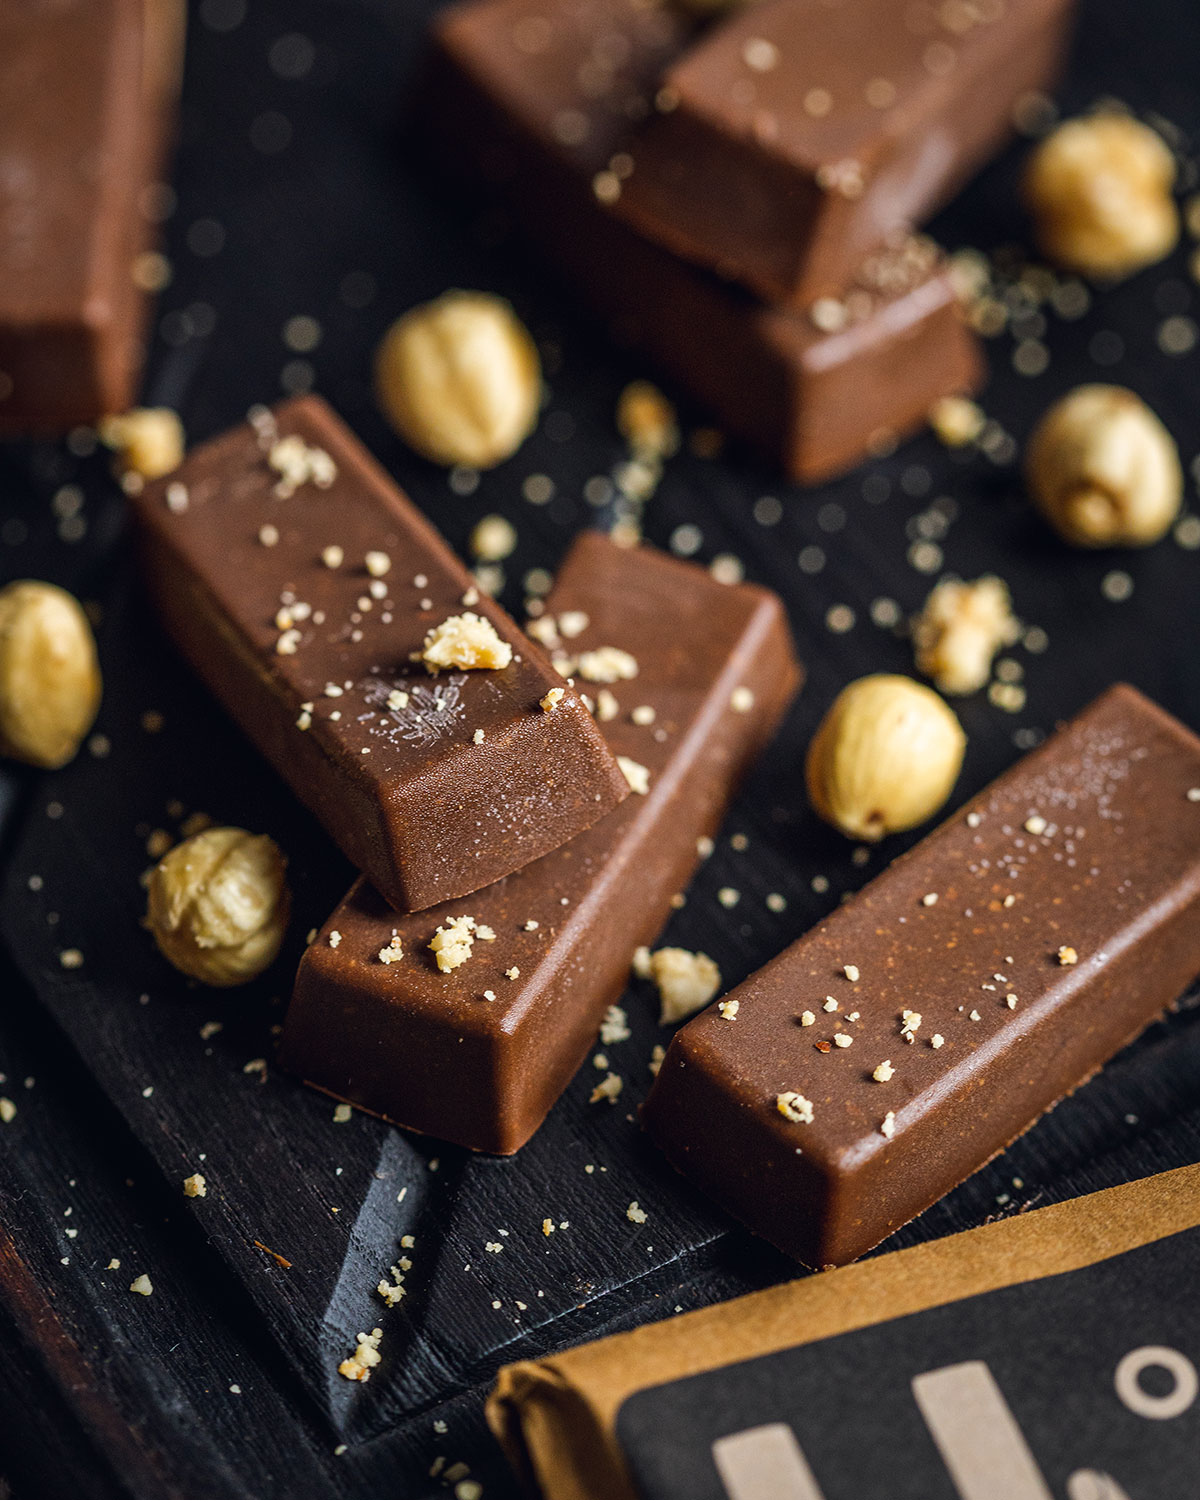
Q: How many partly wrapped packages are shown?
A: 1